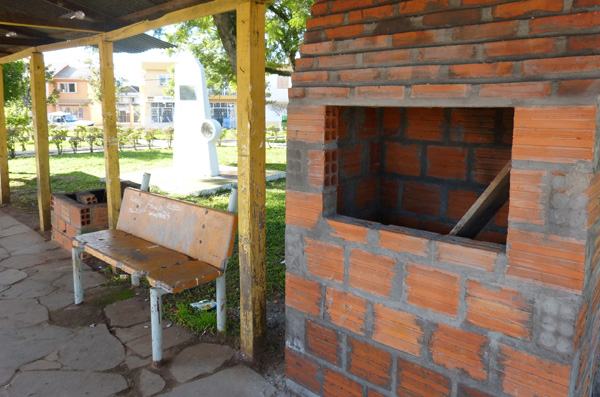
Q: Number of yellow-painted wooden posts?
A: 4